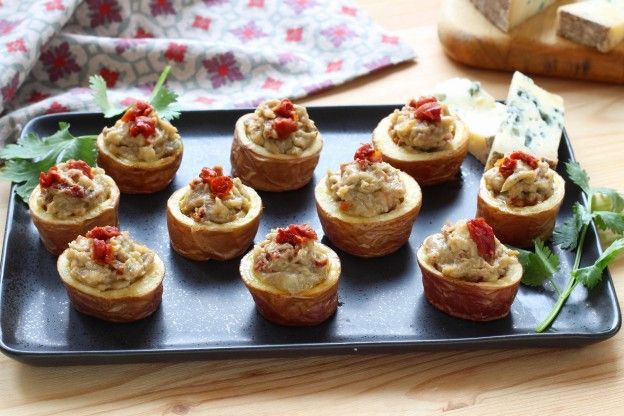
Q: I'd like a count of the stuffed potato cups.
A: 10